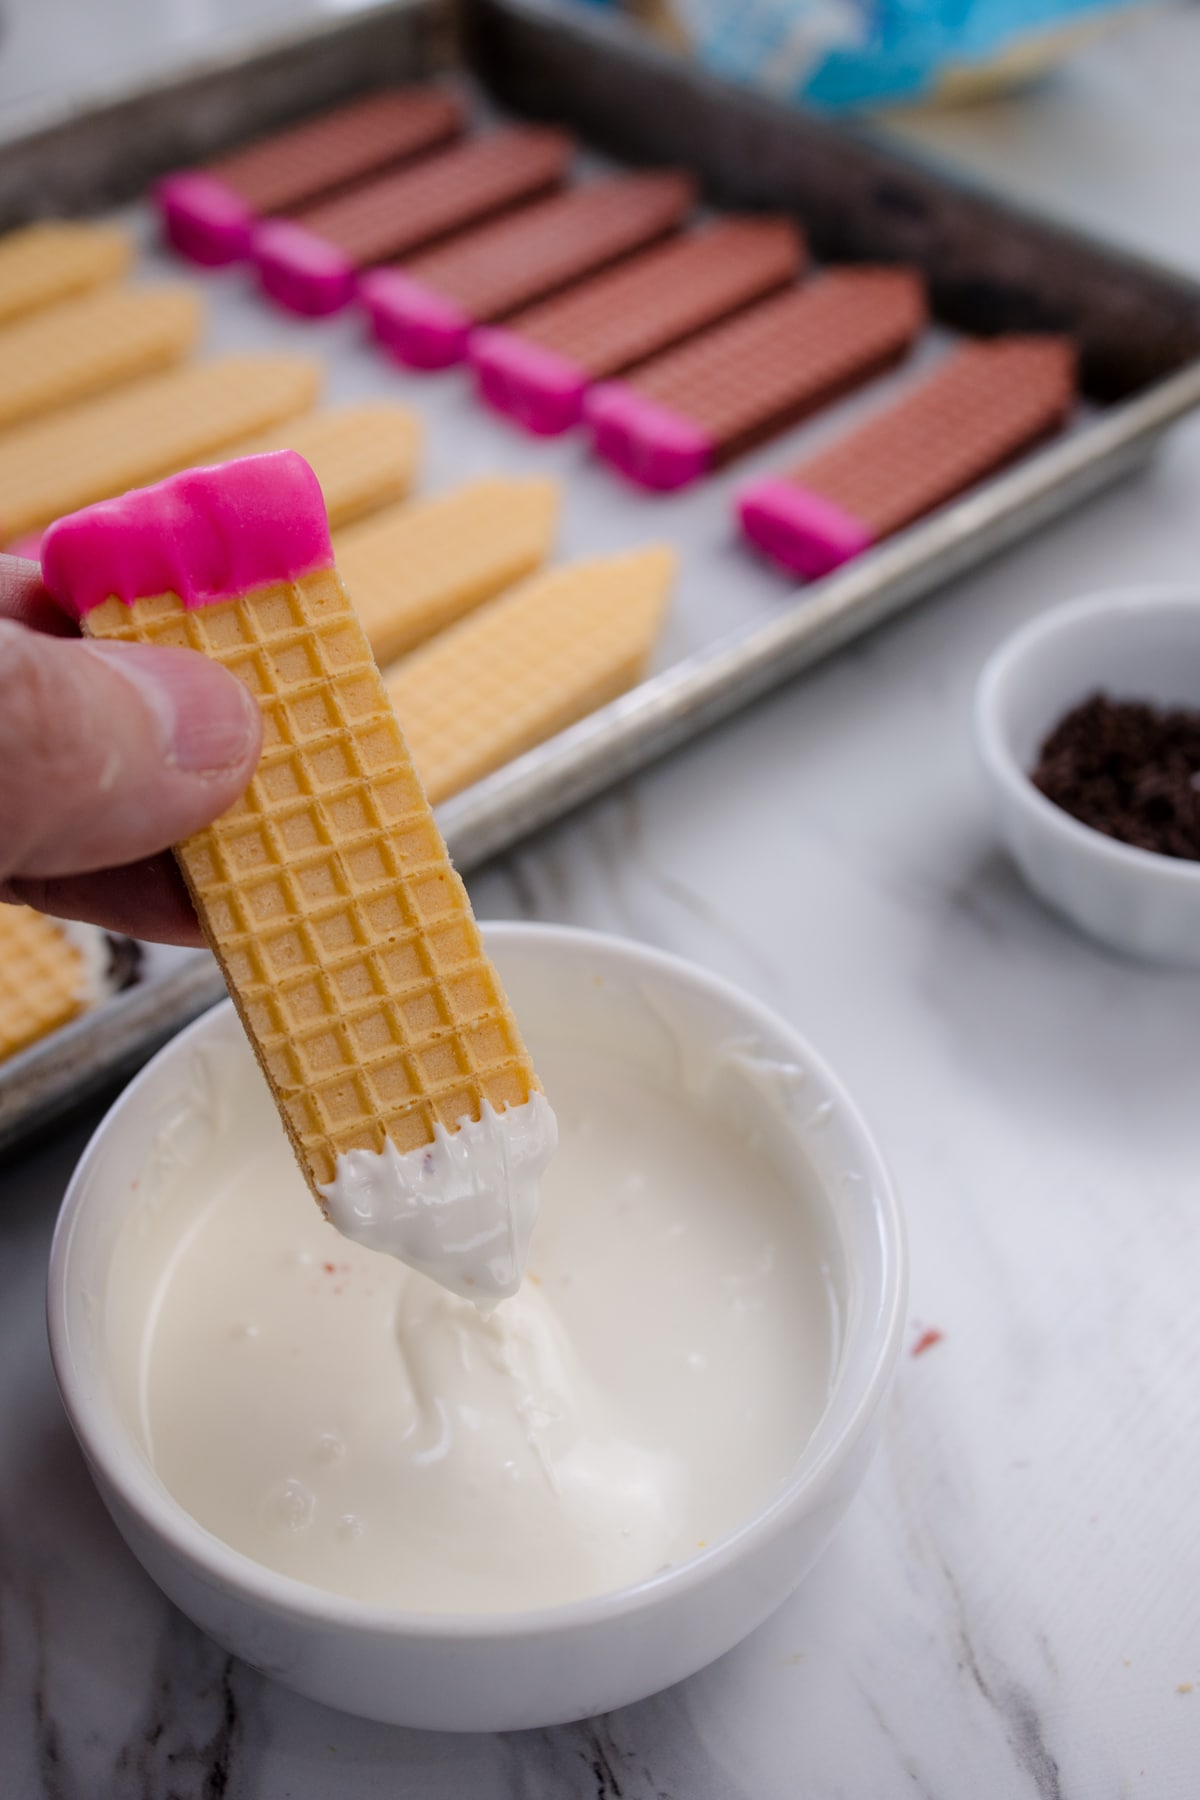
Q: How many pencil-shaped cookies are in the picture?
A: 14